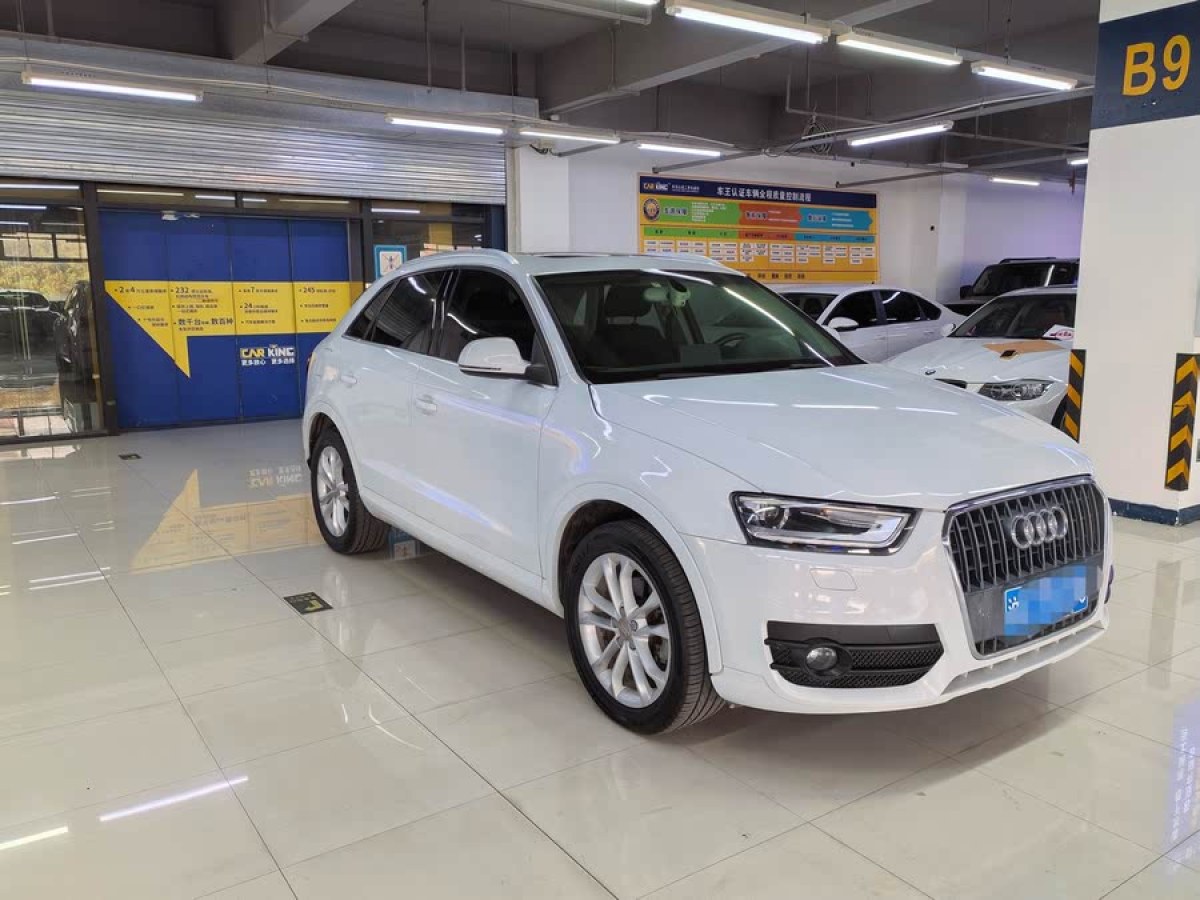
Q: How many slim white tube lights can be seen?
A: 11